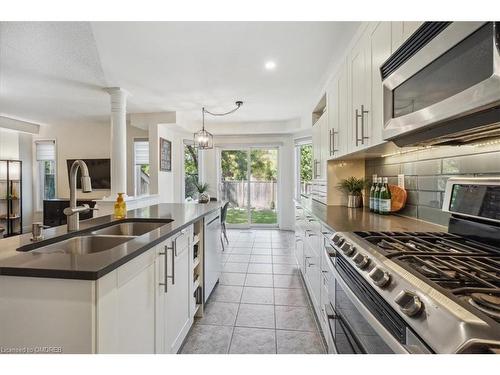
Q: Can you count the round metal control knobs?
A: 5